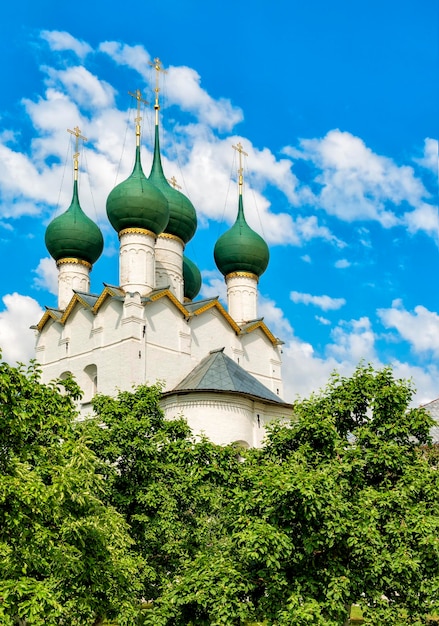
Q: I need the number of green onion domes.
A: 5